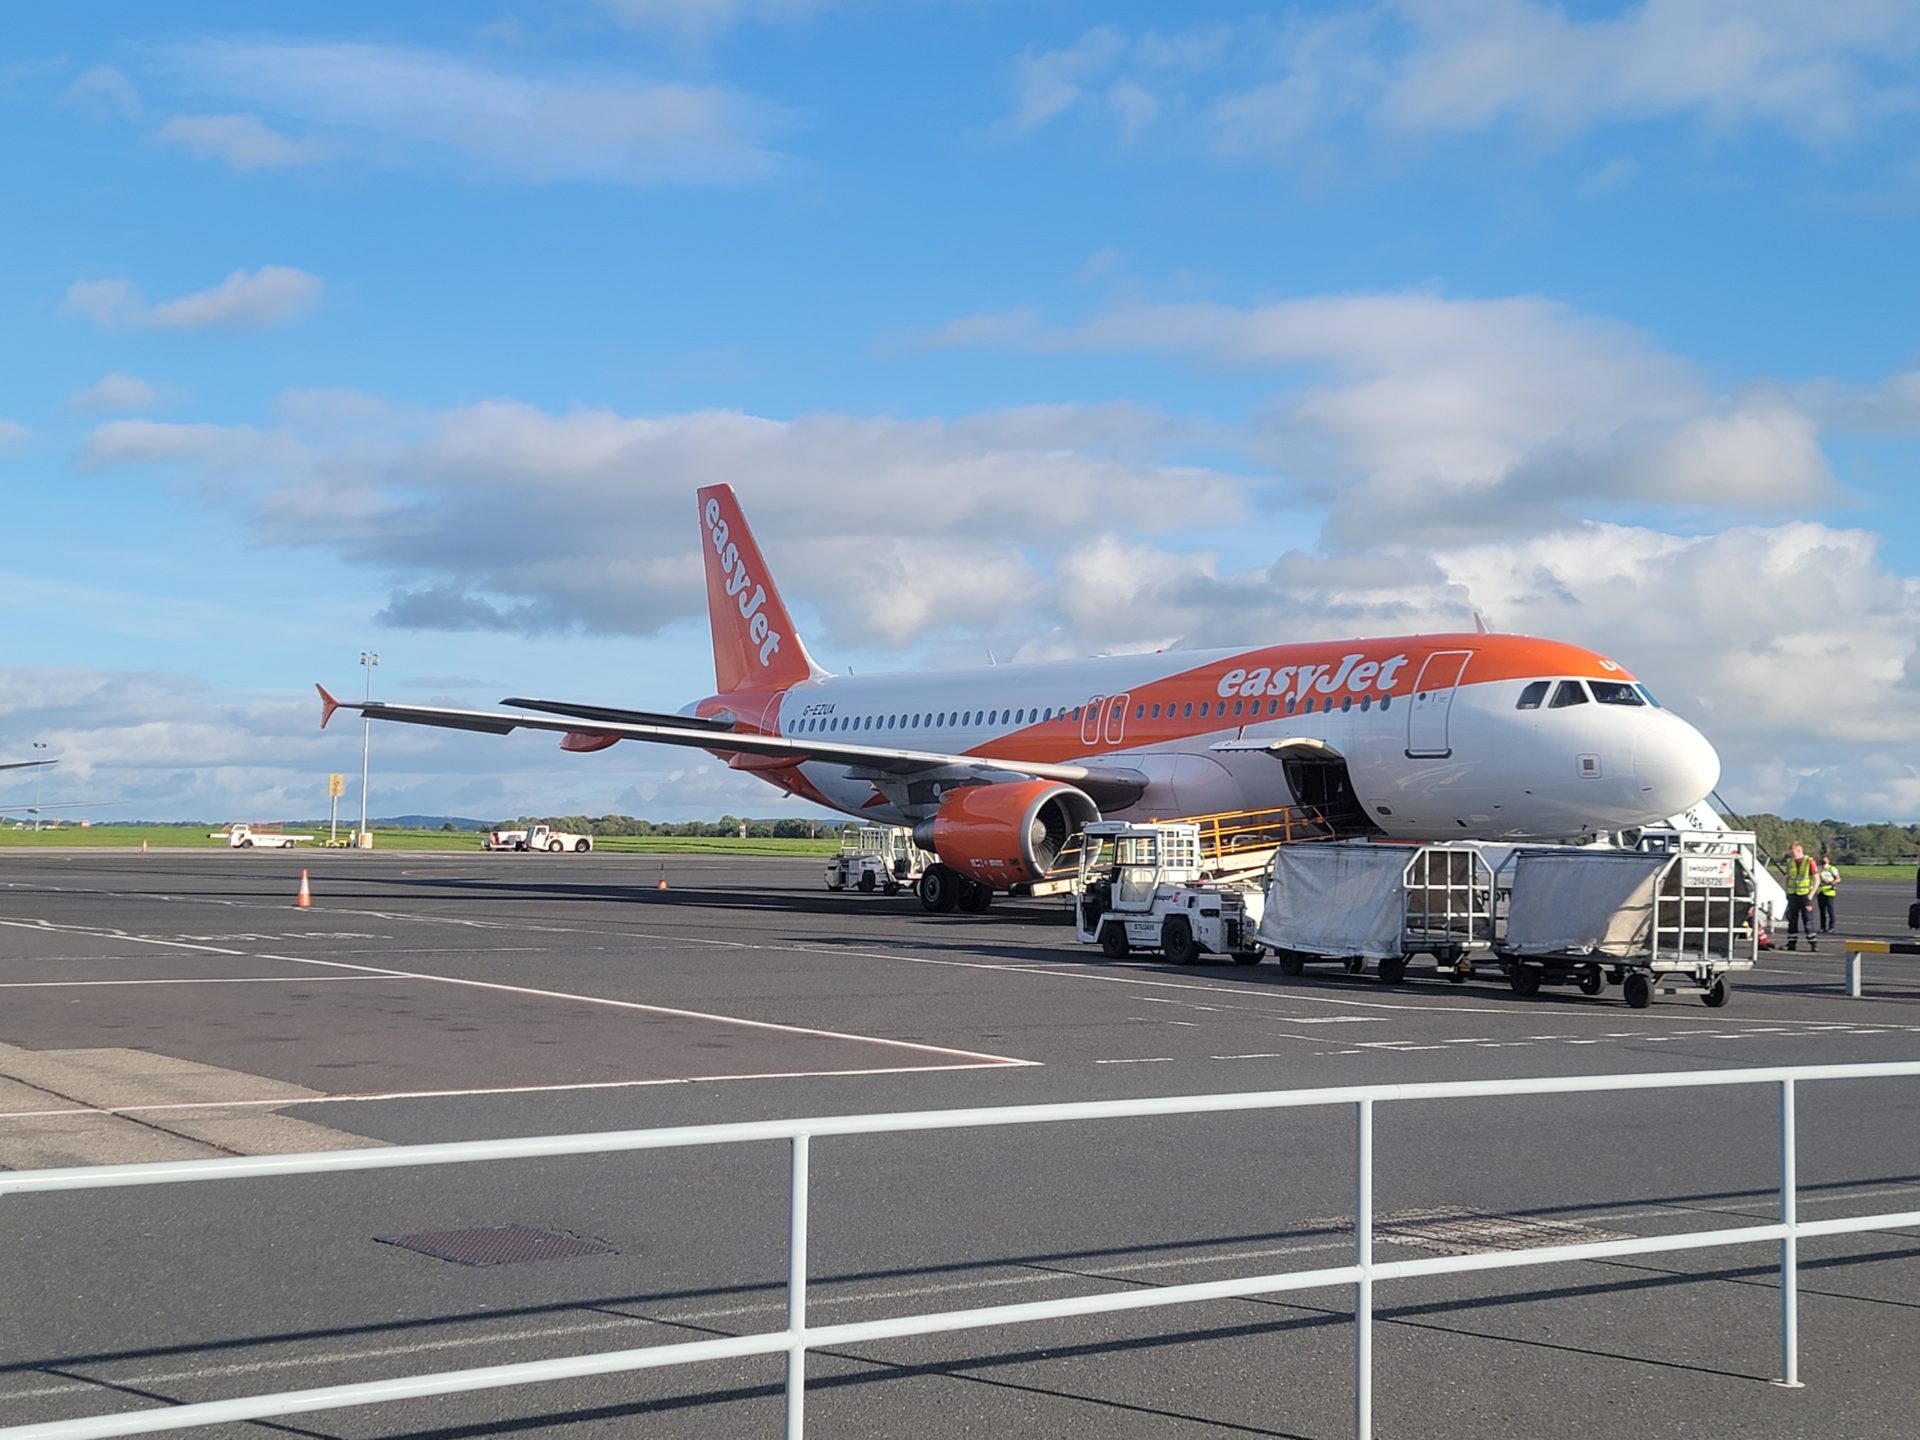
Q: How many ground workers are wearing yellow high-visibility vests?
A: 2